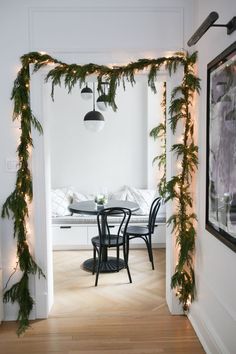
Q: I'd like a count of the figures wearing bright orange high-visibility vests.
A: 0